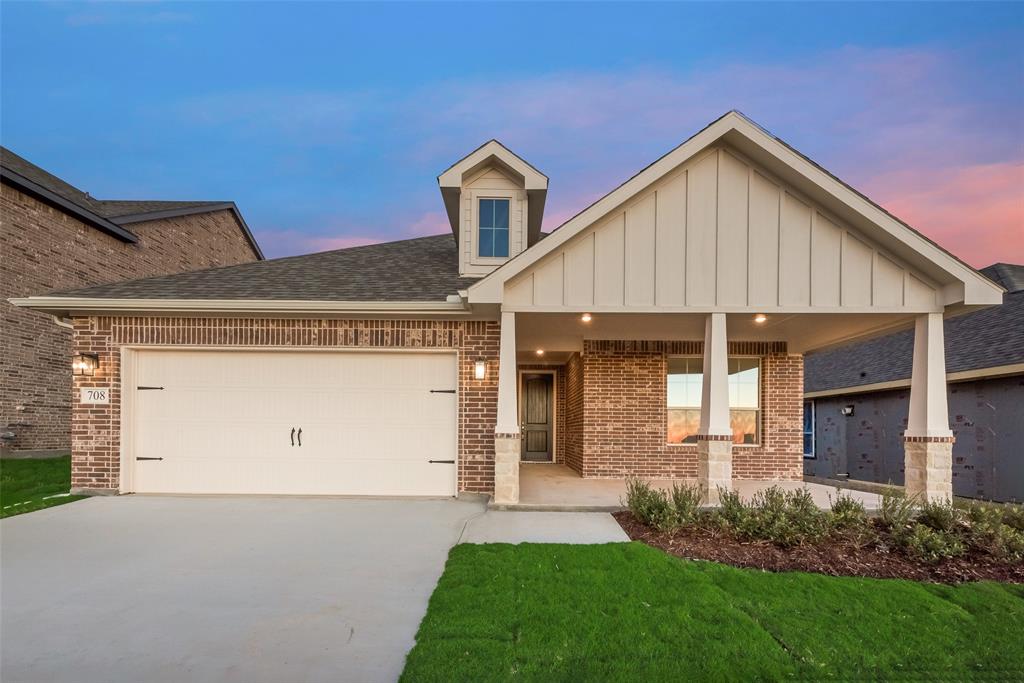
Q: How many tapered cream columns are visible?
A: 3